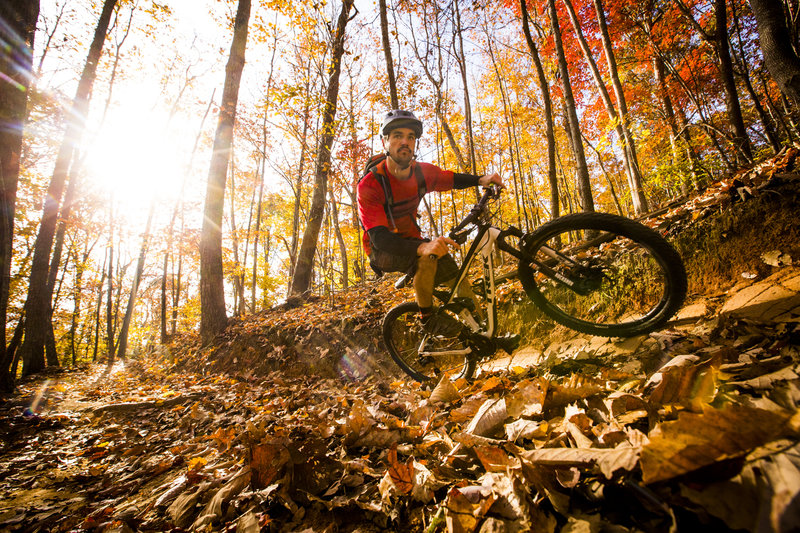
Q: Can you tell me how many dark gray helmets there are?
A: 1